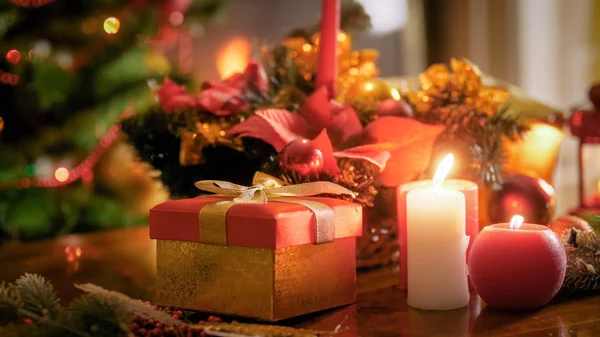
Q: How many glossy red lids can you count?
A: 1